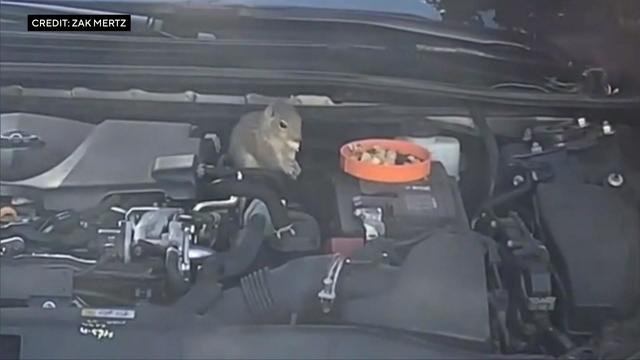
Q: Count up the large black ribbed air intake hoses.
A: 1